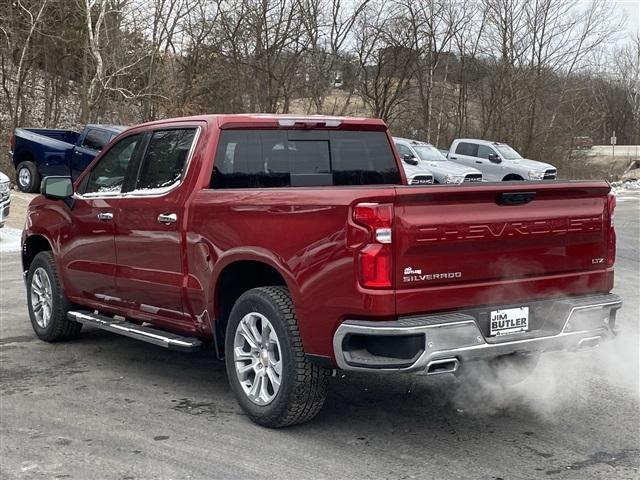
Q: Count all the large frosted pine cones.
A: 0